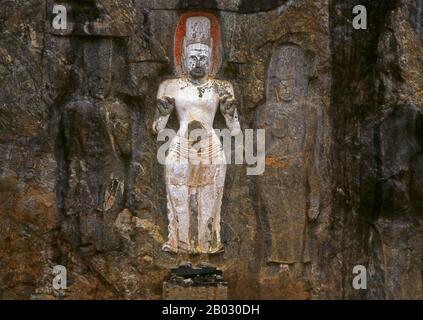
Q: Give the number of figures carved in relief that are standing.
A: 3